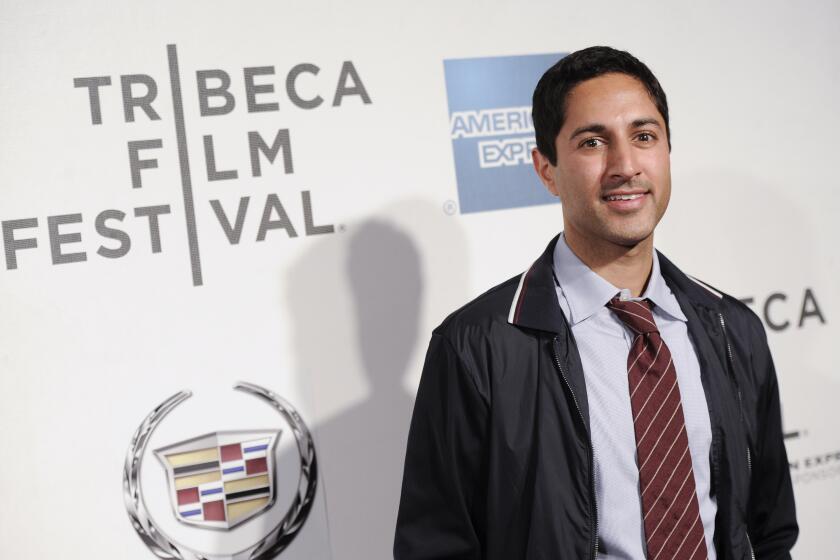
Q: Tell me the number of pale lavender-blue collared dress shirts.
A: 1